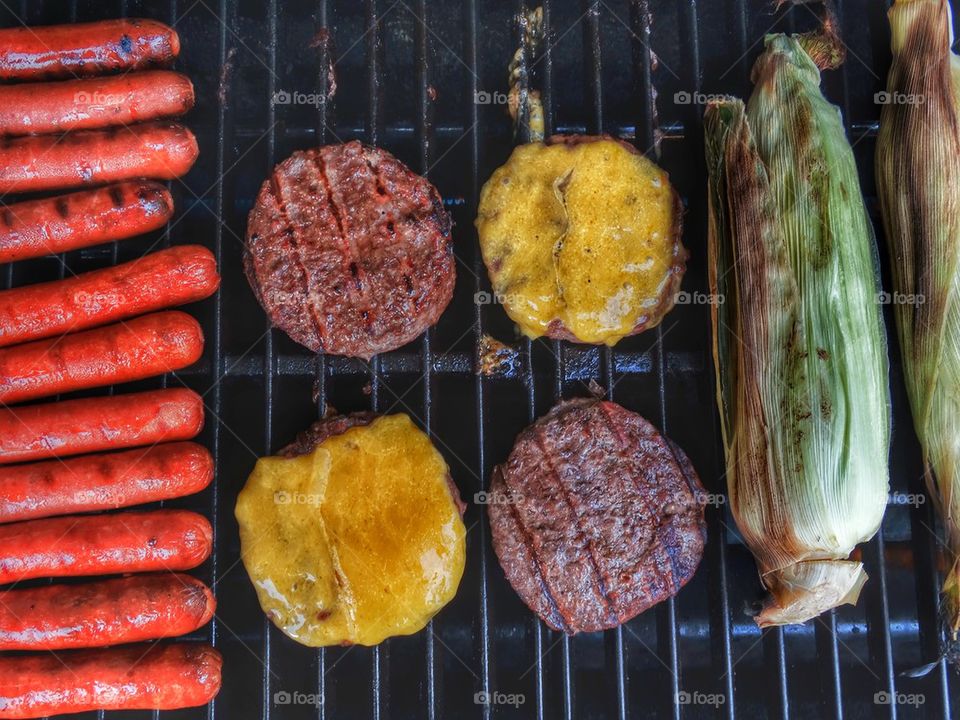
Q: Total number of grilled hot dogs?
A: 11